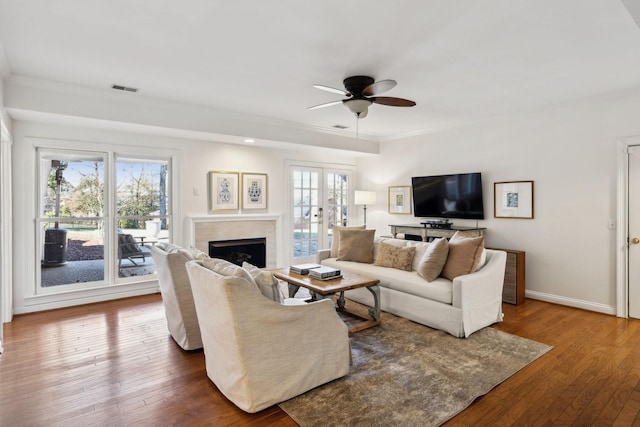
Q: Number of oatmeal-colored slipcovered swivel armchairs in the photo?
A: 2